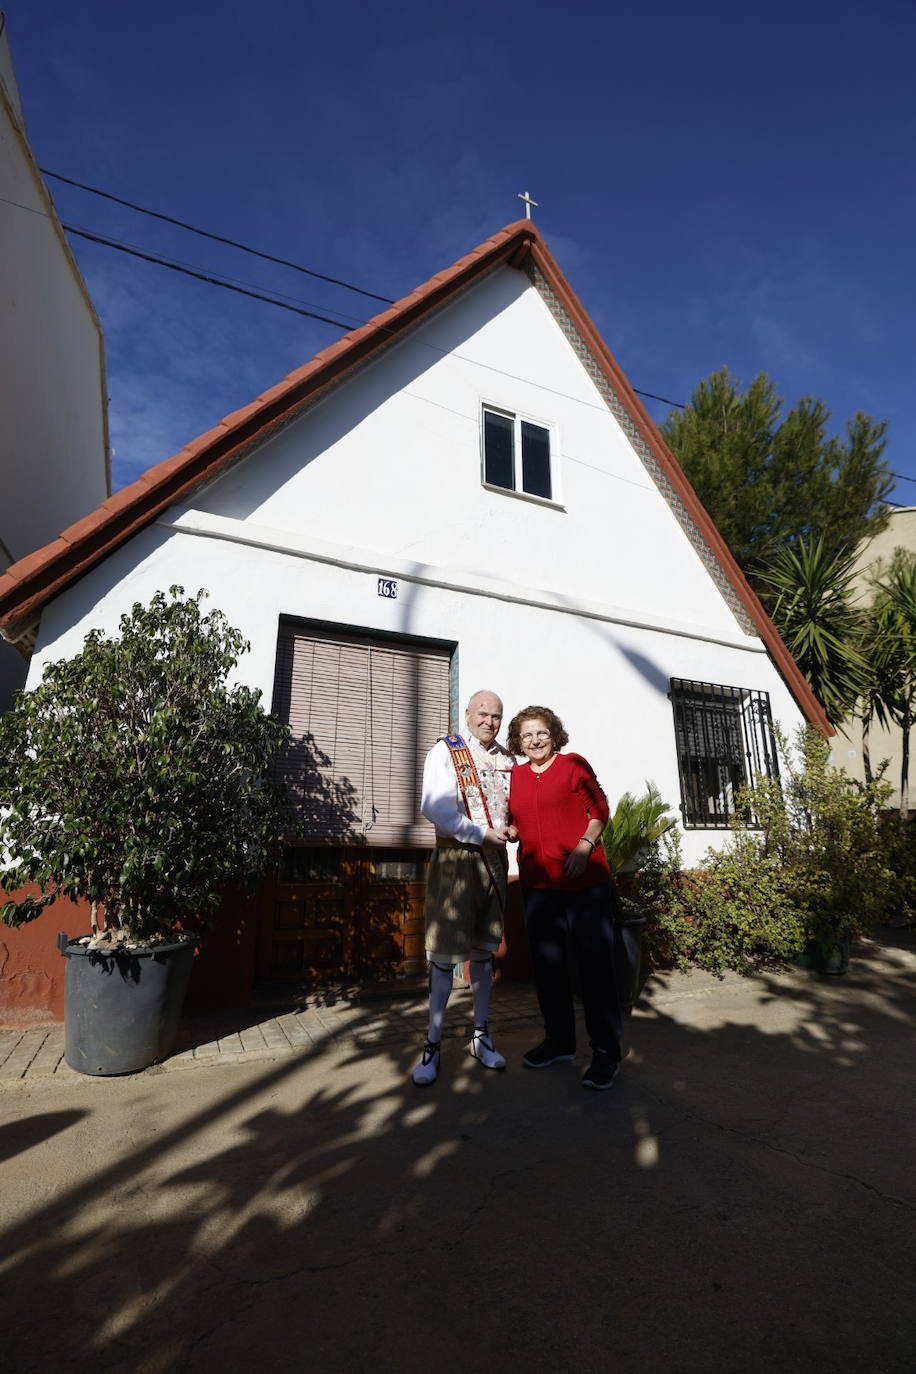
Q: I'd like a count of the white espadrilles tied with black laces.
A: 2